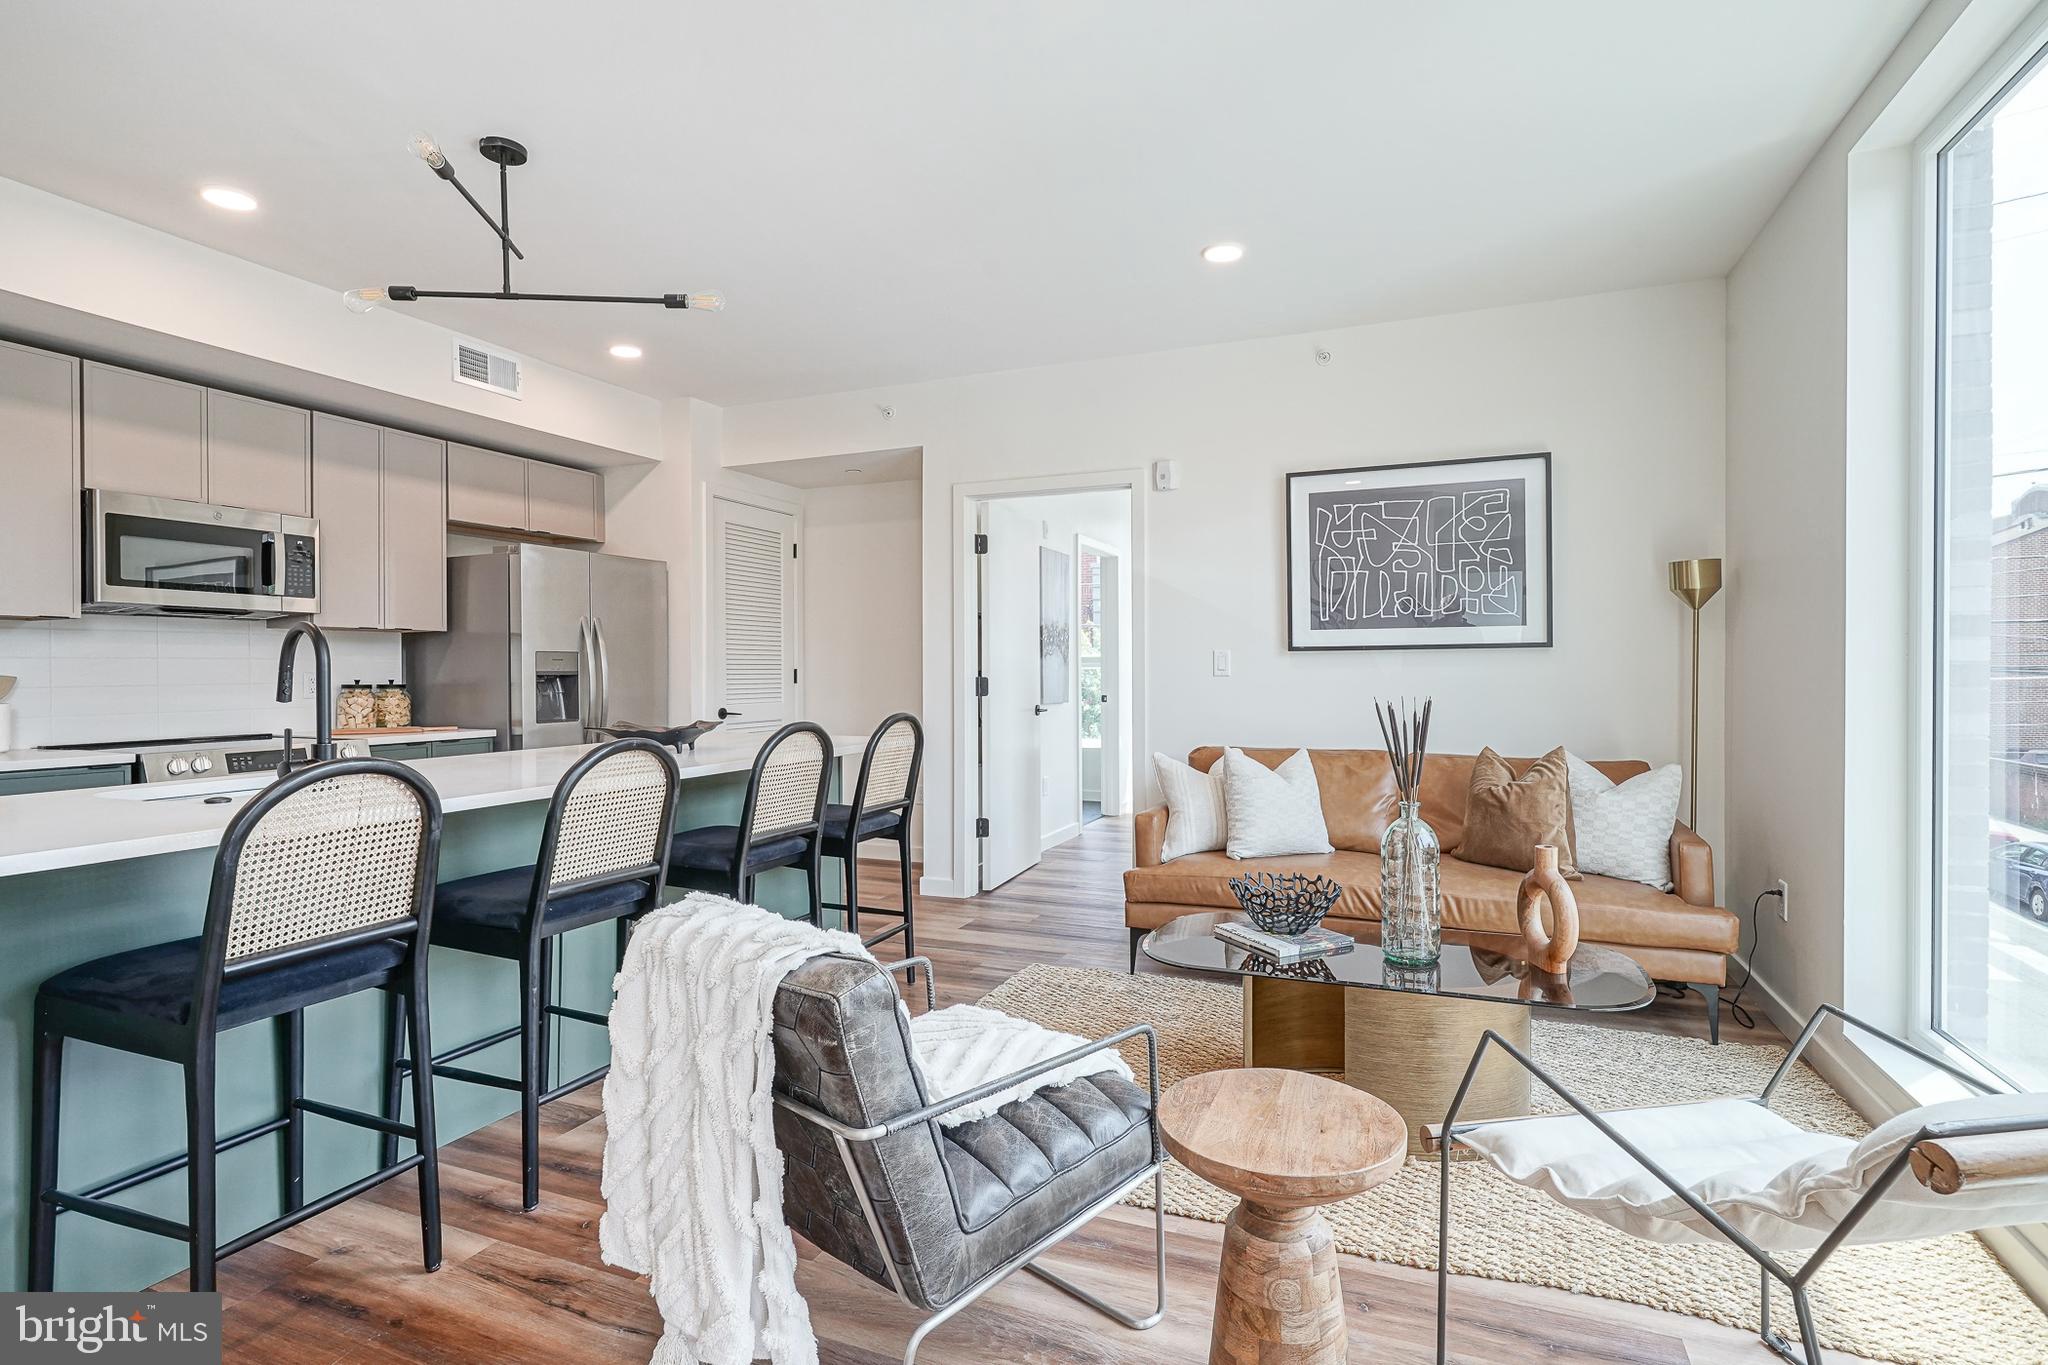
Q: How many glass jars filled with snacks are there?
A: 2